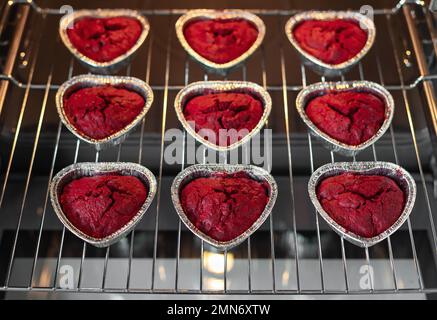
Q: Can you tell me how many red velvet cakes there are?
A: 9